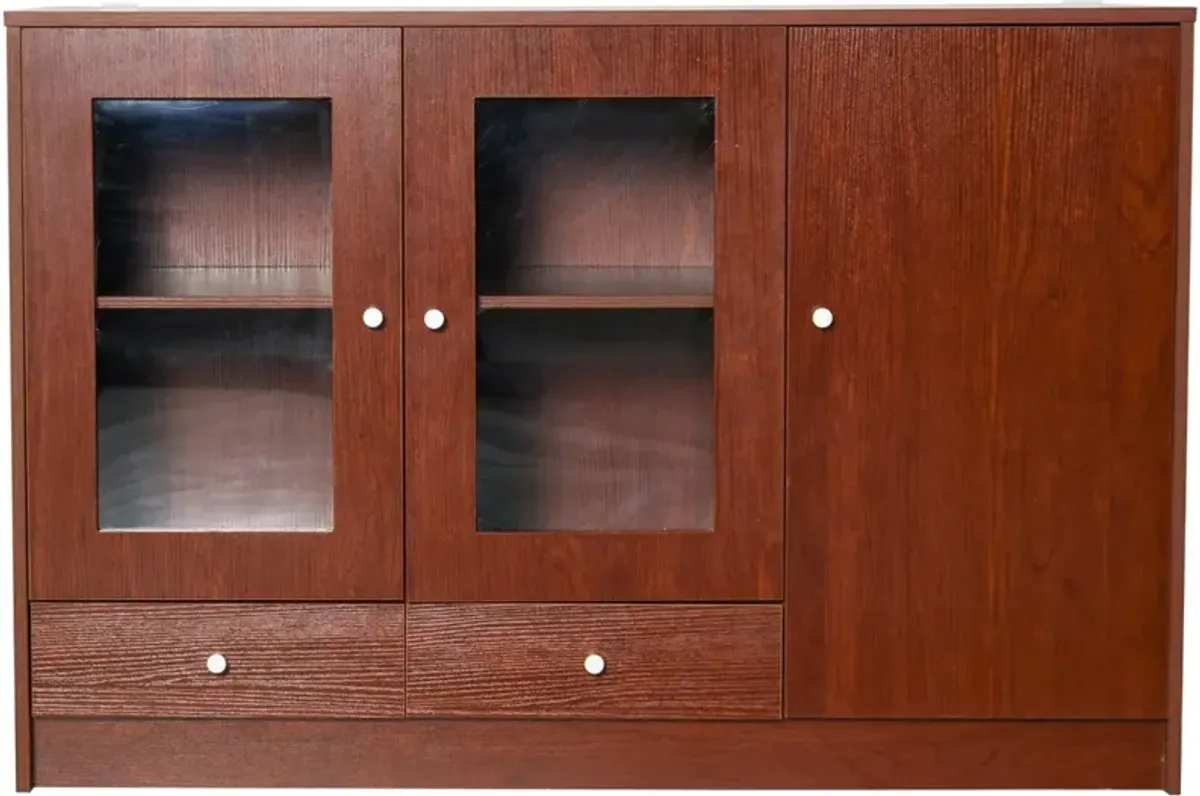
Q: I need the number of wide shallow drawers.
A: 2